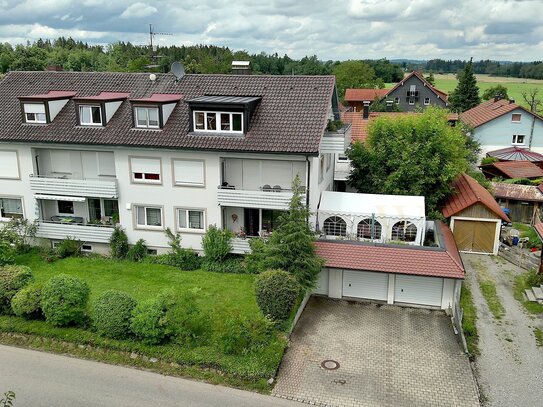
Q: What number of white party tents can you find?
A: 1